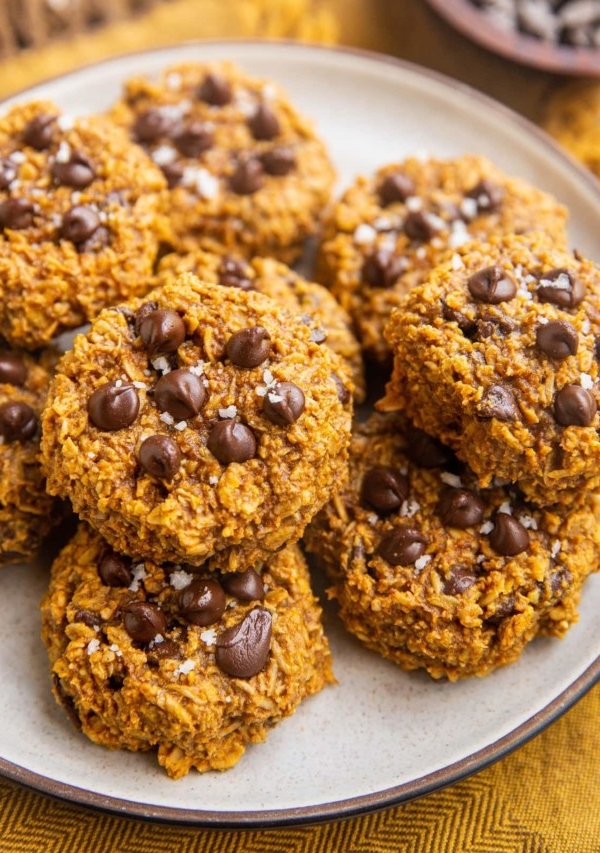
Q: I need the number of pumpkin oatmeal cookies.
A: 9